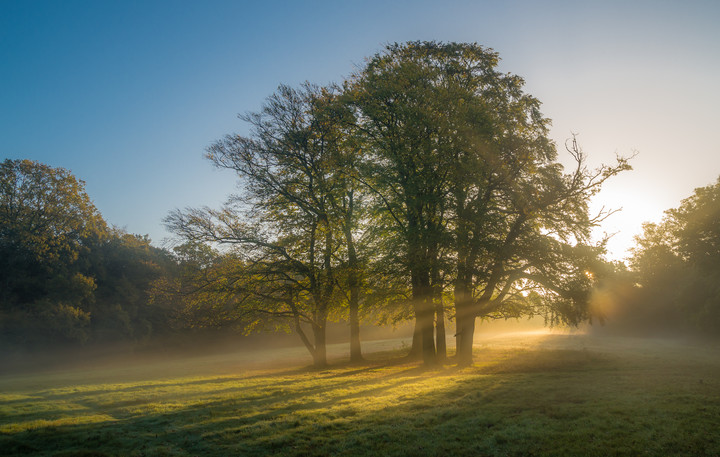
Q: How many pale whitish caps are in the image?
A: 0